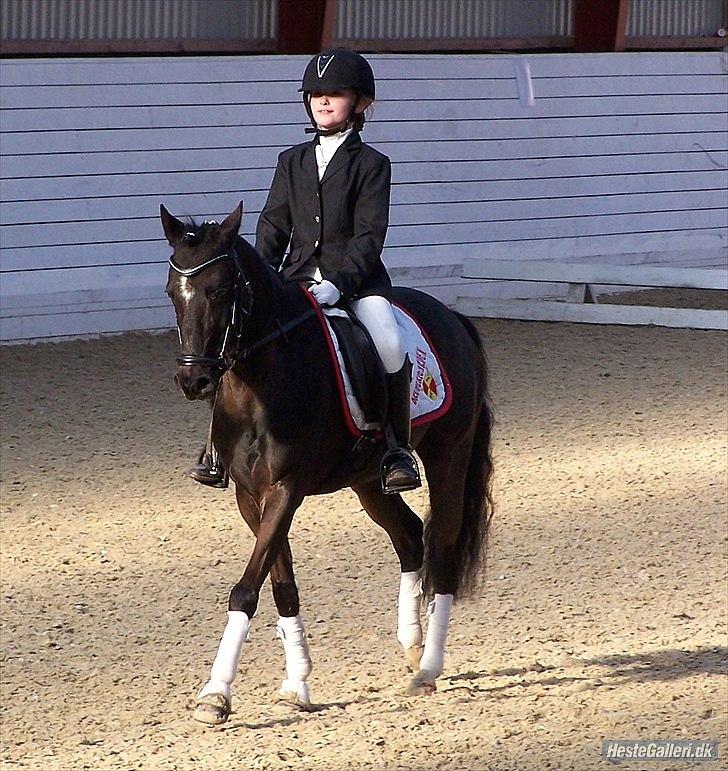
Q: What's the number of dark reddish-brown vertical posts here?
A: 2